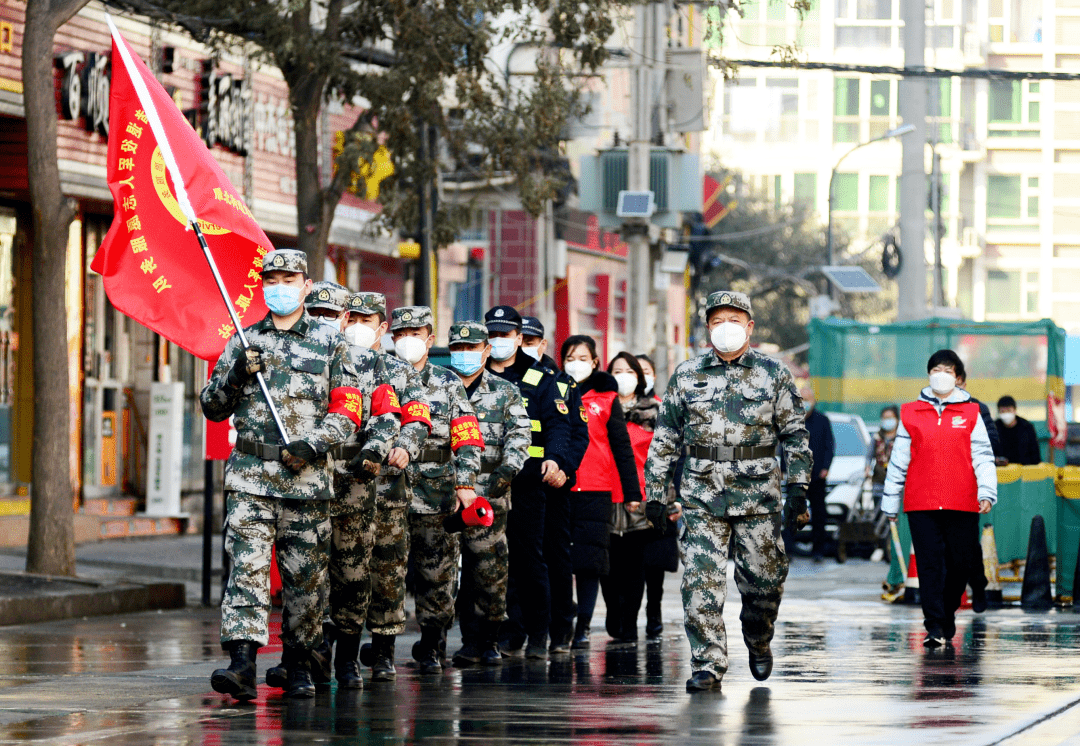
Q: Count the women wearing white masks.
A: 4